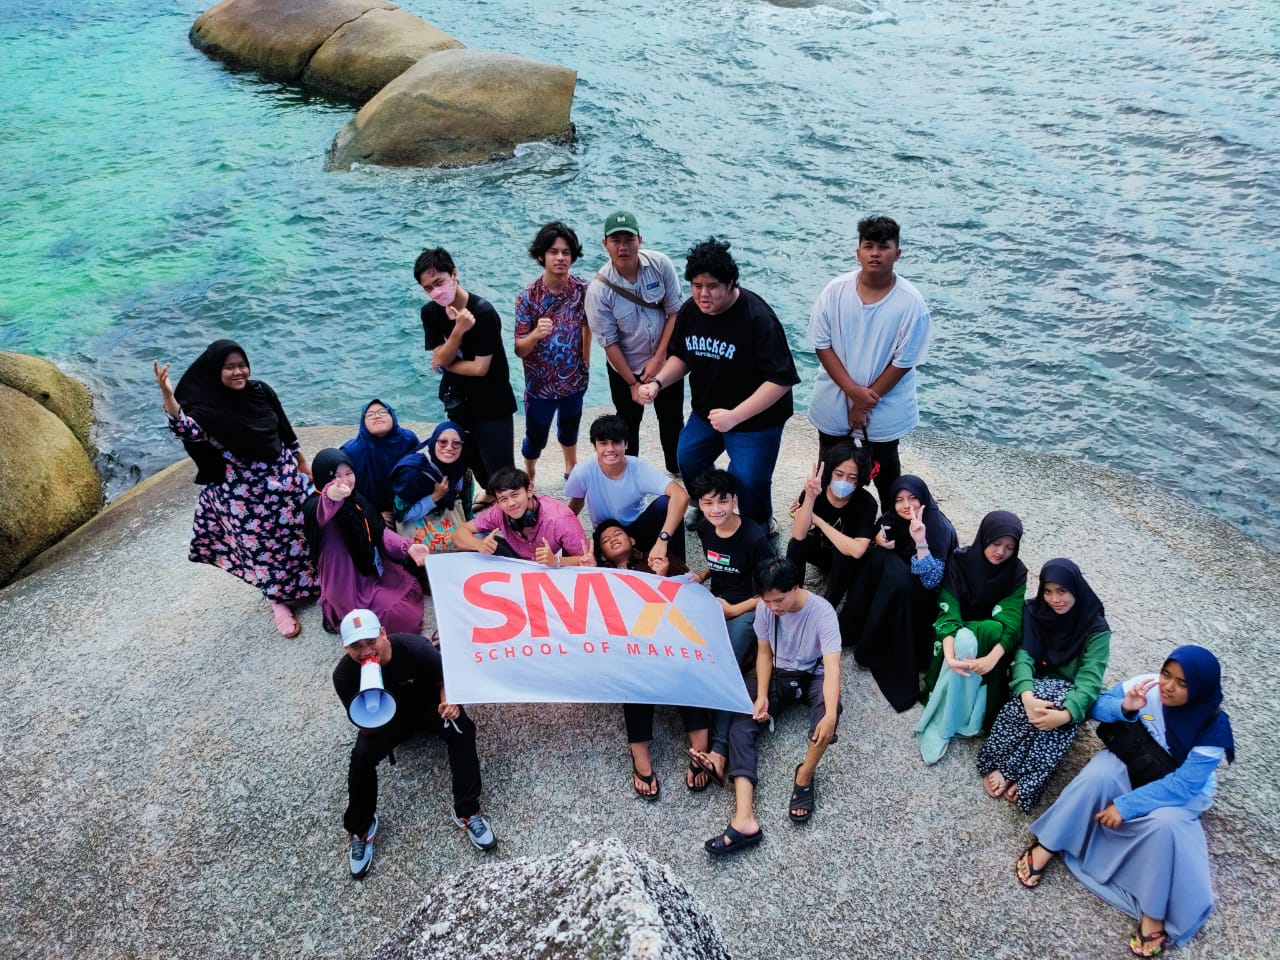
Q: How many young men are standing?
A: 5